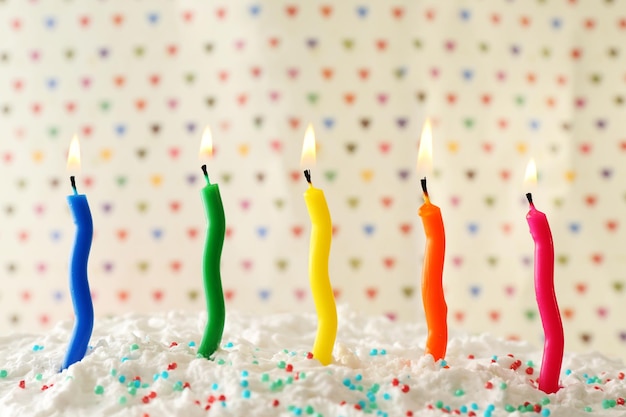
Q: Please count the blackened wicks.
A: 5